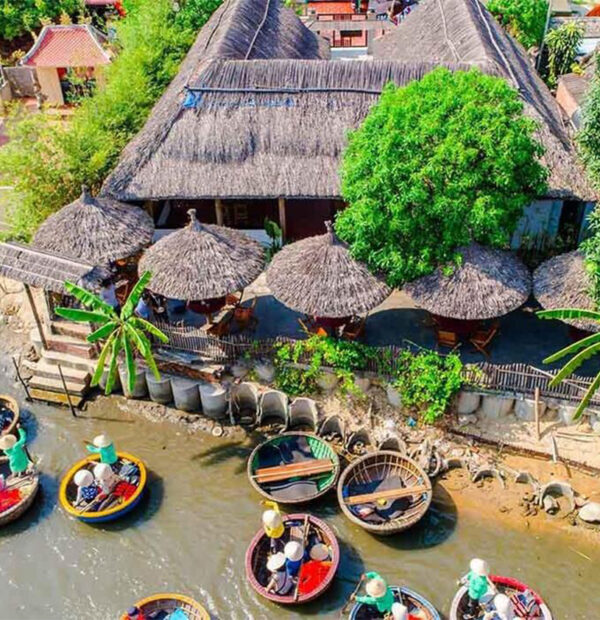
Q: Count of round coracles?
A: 9